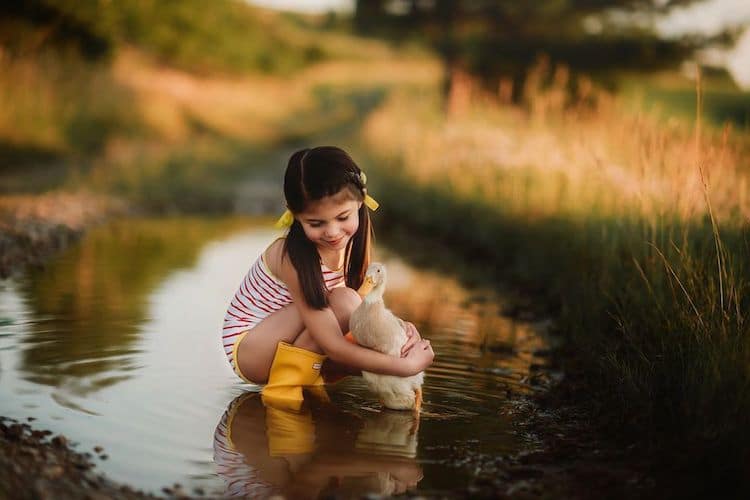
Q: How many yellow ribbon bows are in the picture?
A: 2